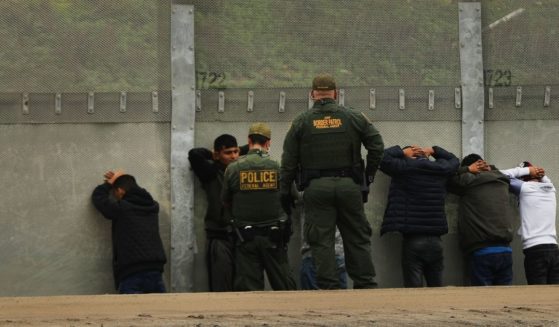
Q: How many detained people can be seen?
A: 6